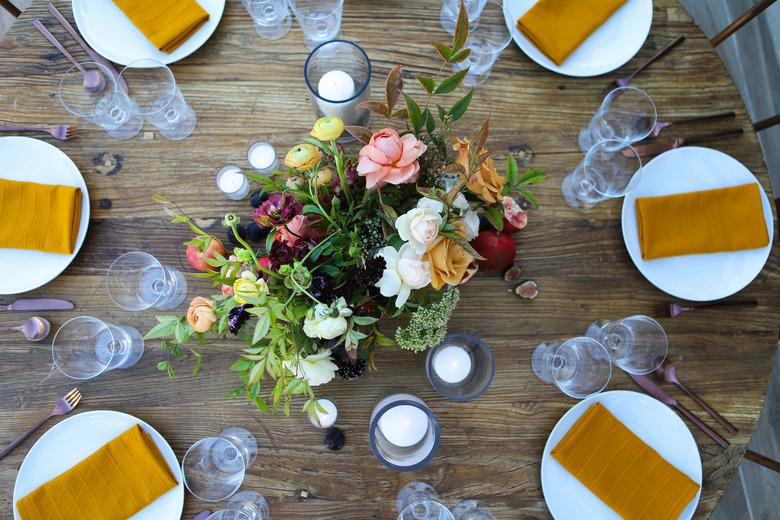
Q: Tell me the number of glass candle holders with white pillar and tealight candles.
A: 6